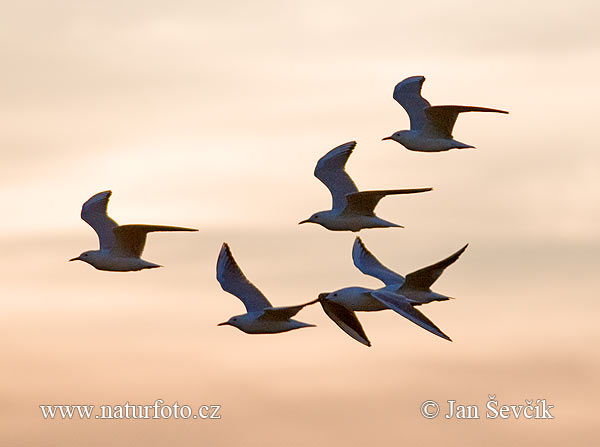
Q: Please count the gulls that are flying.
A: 6